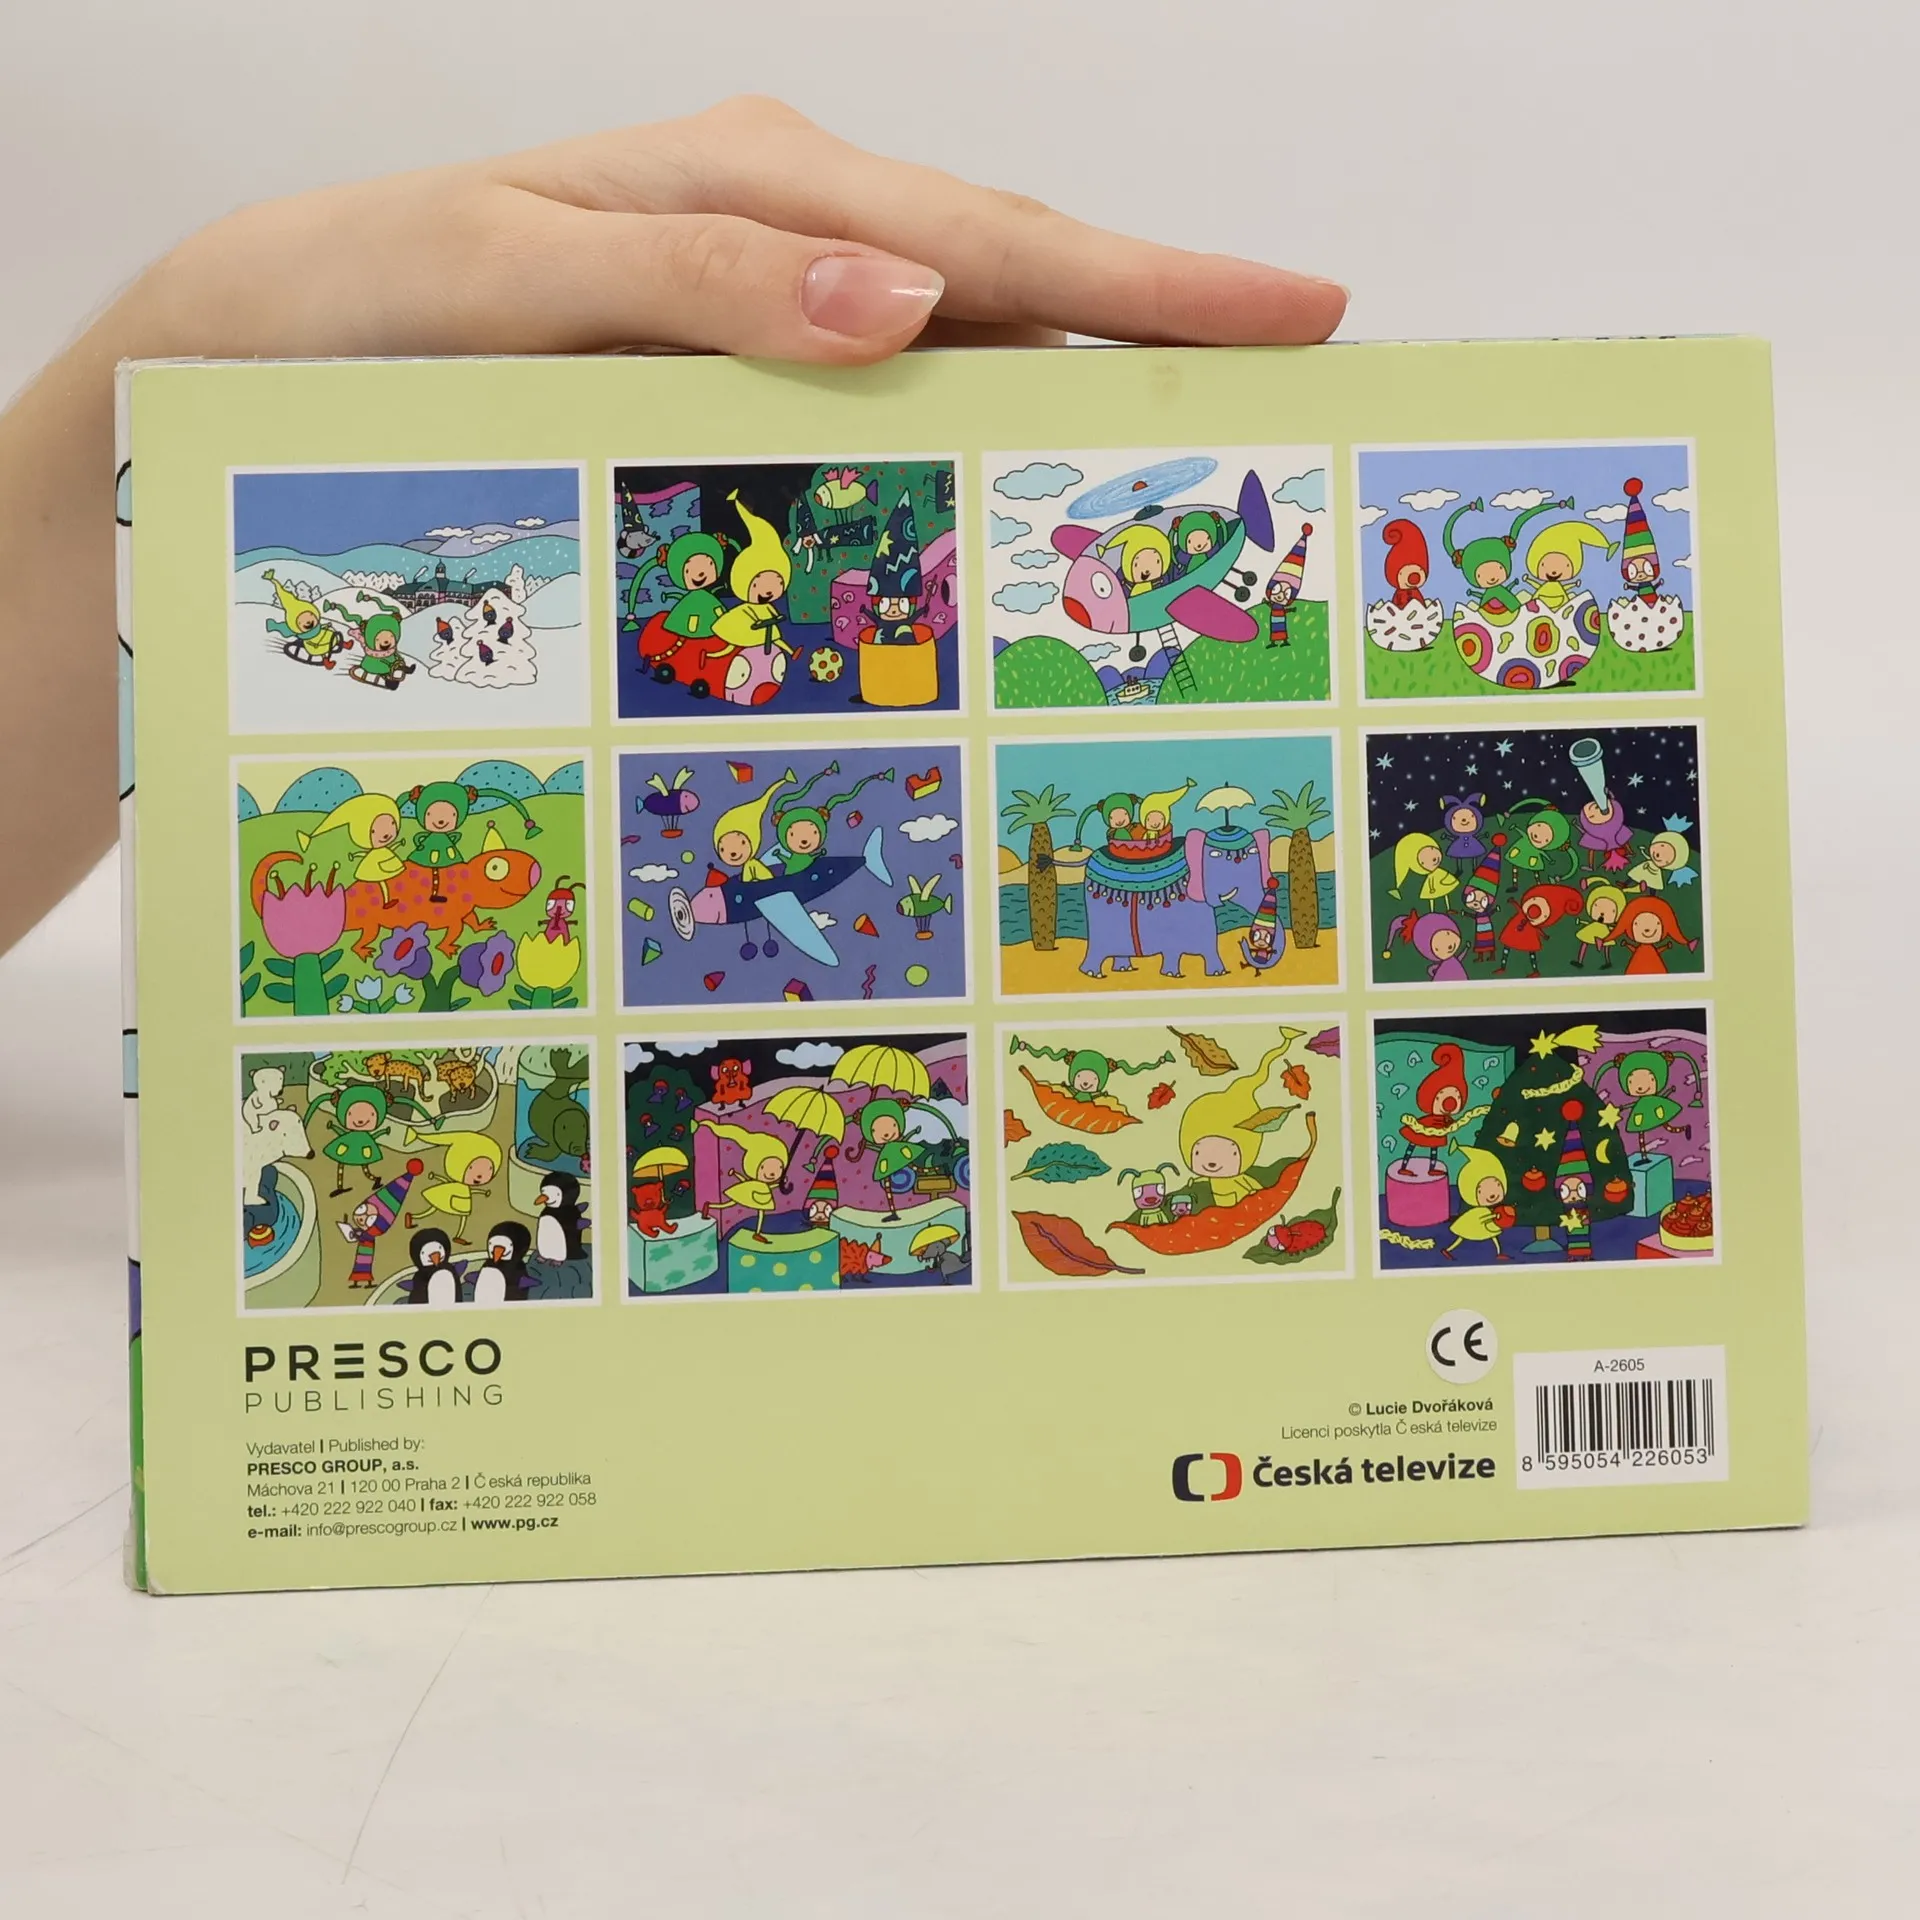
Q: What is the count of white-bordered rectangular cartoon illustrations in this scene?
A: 12